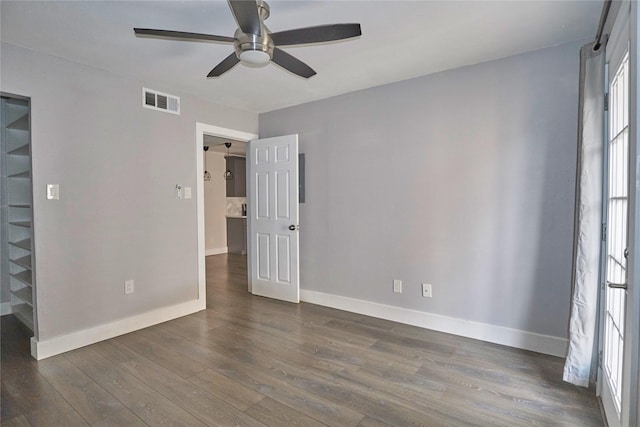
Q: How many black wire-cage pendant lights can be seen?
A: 2